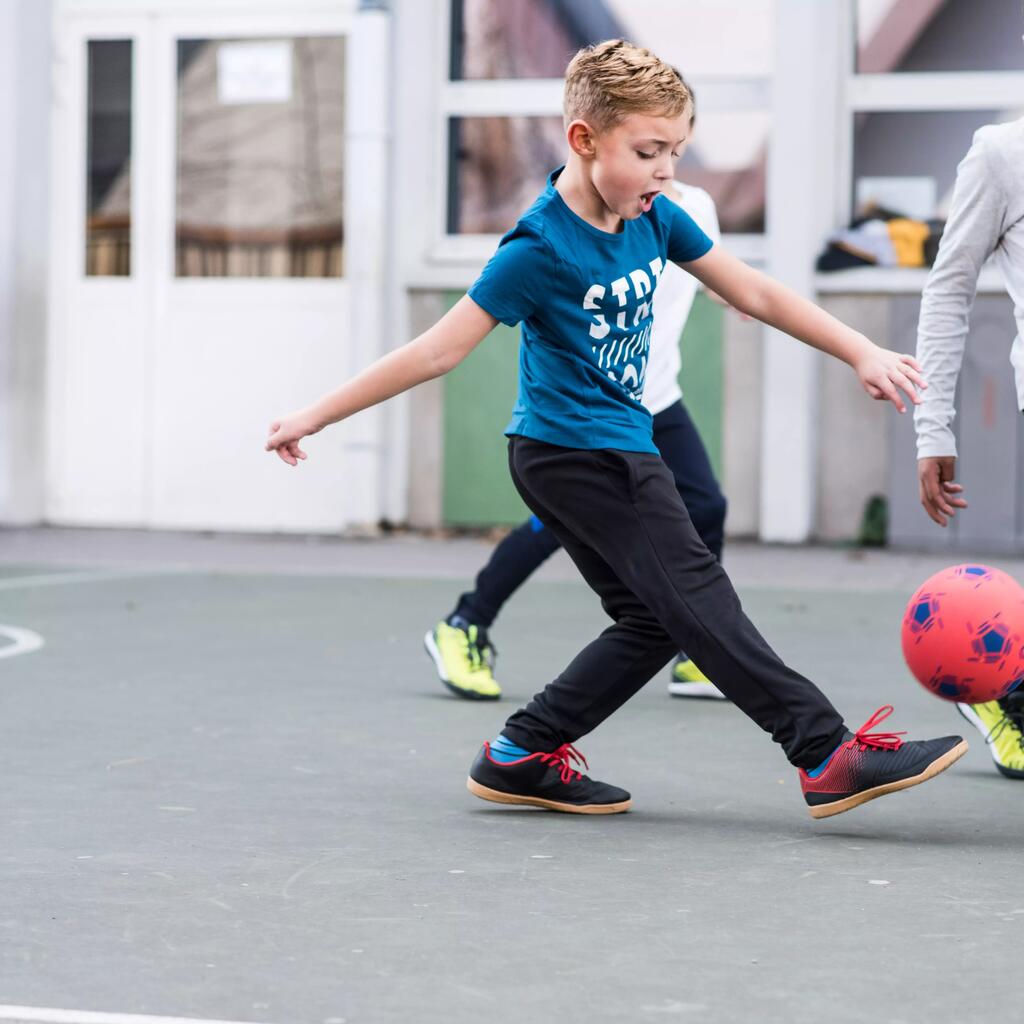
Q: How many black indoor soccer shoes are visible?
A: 2